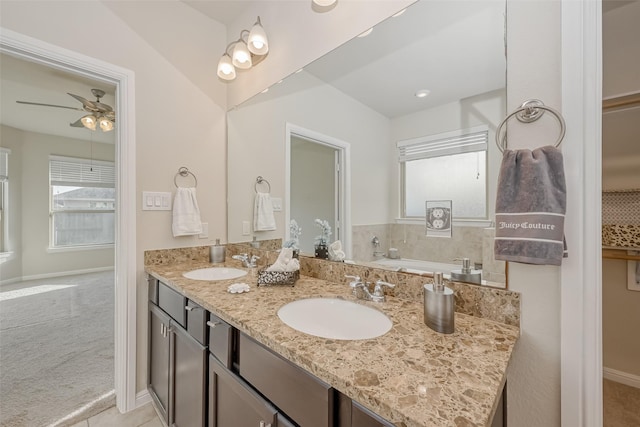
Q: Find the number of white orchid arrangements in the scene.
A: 1